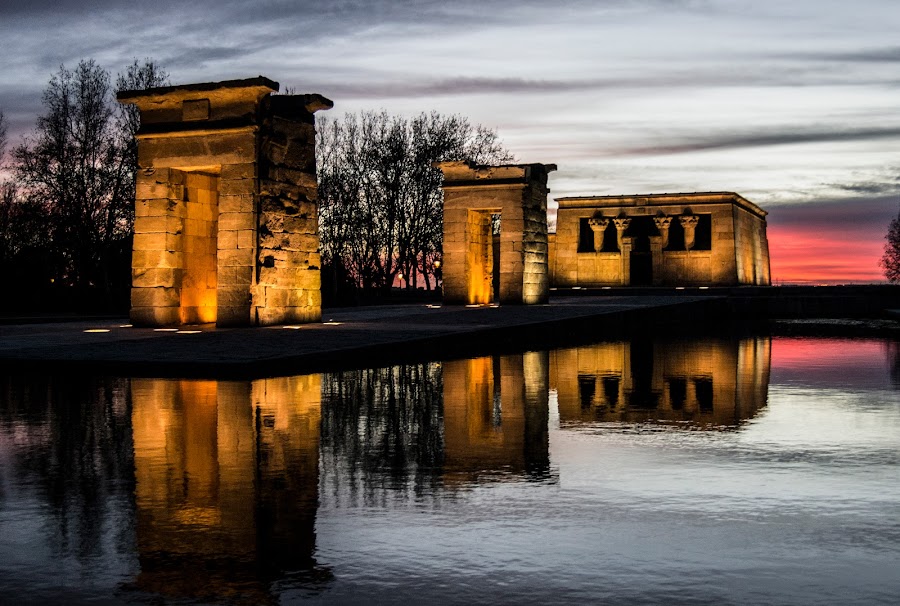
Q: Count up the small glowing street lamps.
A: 2